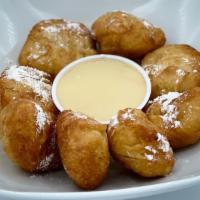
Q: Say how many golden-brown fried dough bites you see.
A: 8